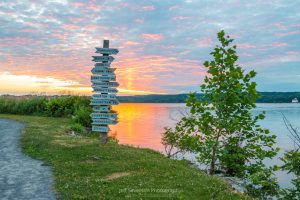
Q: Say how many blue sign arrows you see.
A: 13